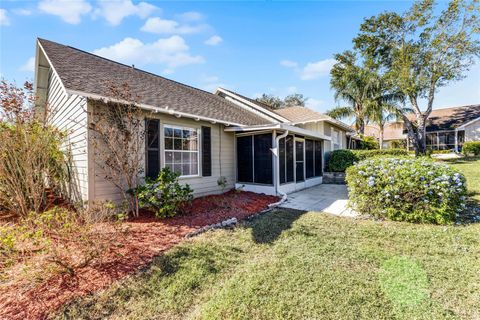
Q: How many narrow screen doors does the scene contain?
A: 1